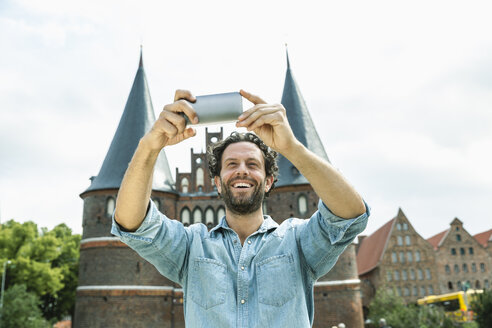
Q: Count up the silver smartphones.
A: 1